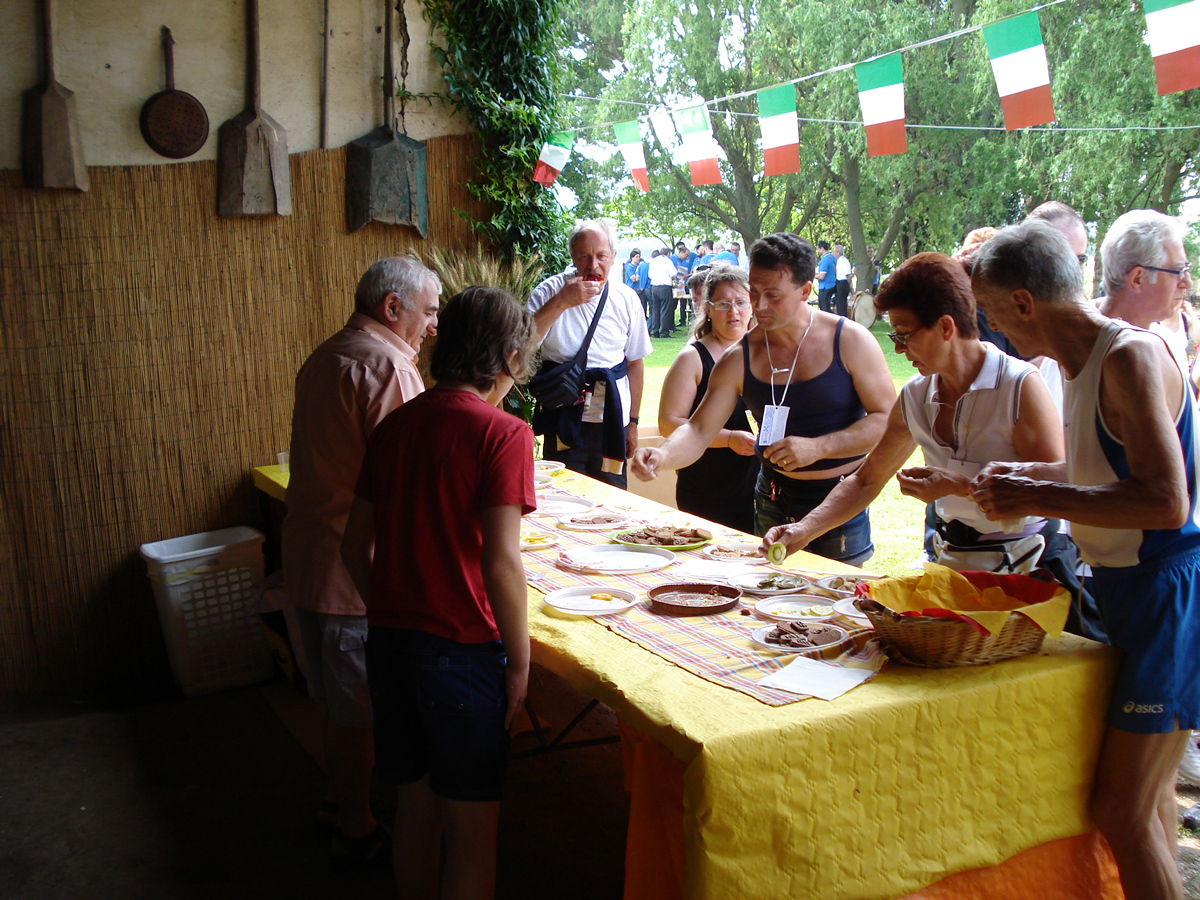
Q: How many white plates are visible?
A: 13